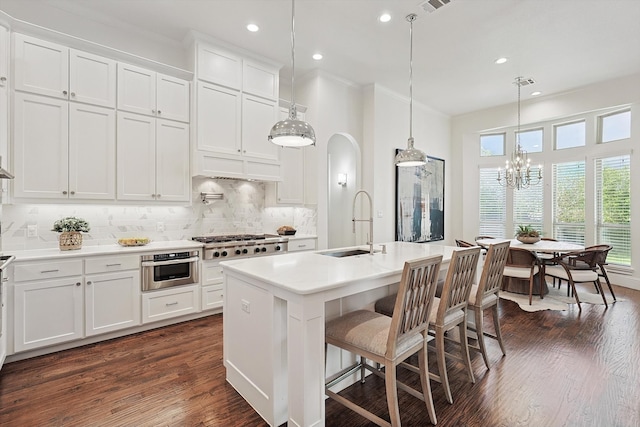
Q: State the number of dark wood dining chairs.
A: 6